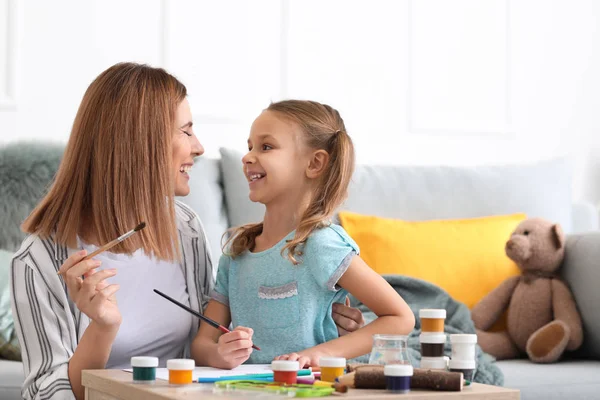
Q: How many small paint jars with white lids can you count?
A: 10